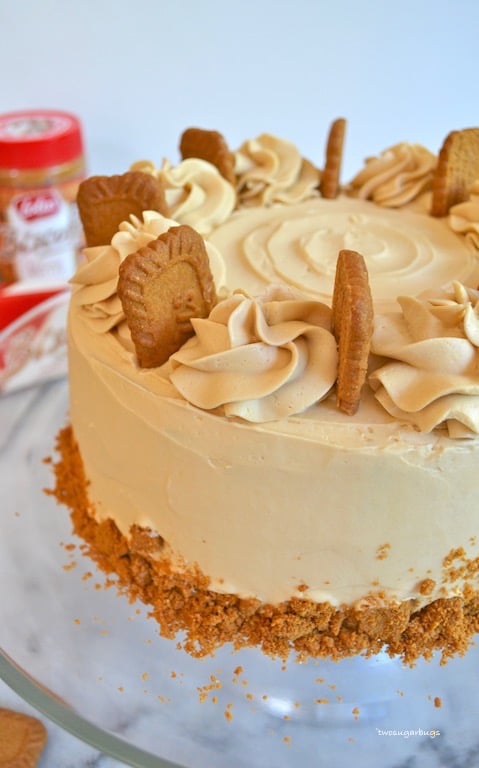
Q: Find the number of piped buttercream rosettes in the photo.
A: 7